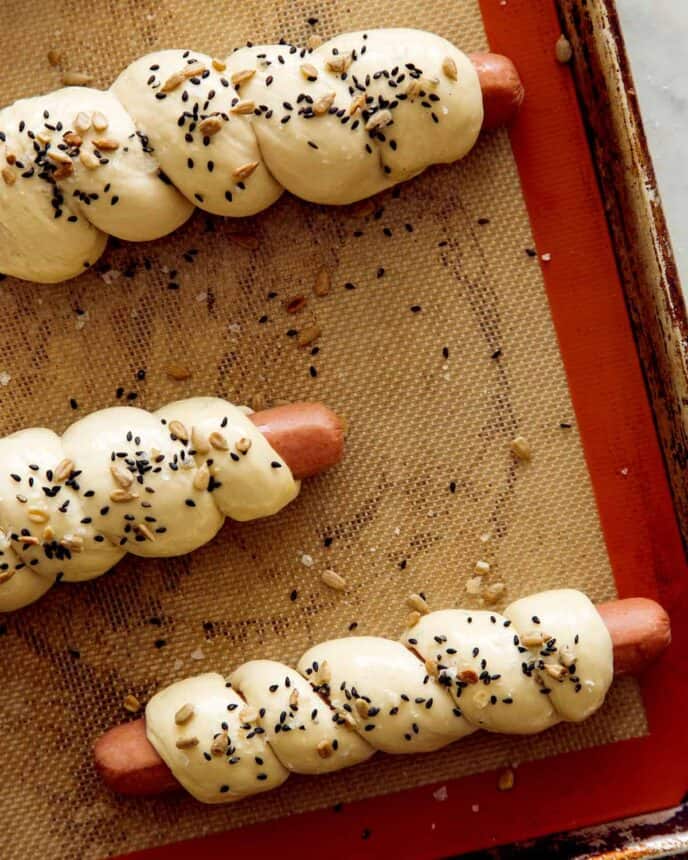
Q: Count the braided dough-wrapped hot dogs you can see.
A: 3